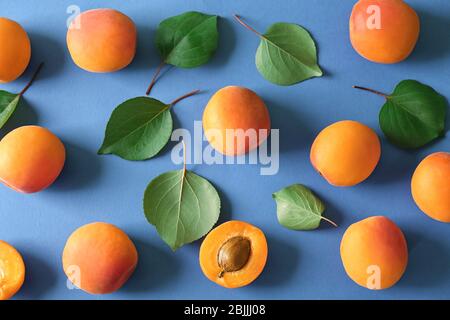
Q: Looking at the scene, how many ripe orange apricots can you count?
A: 11